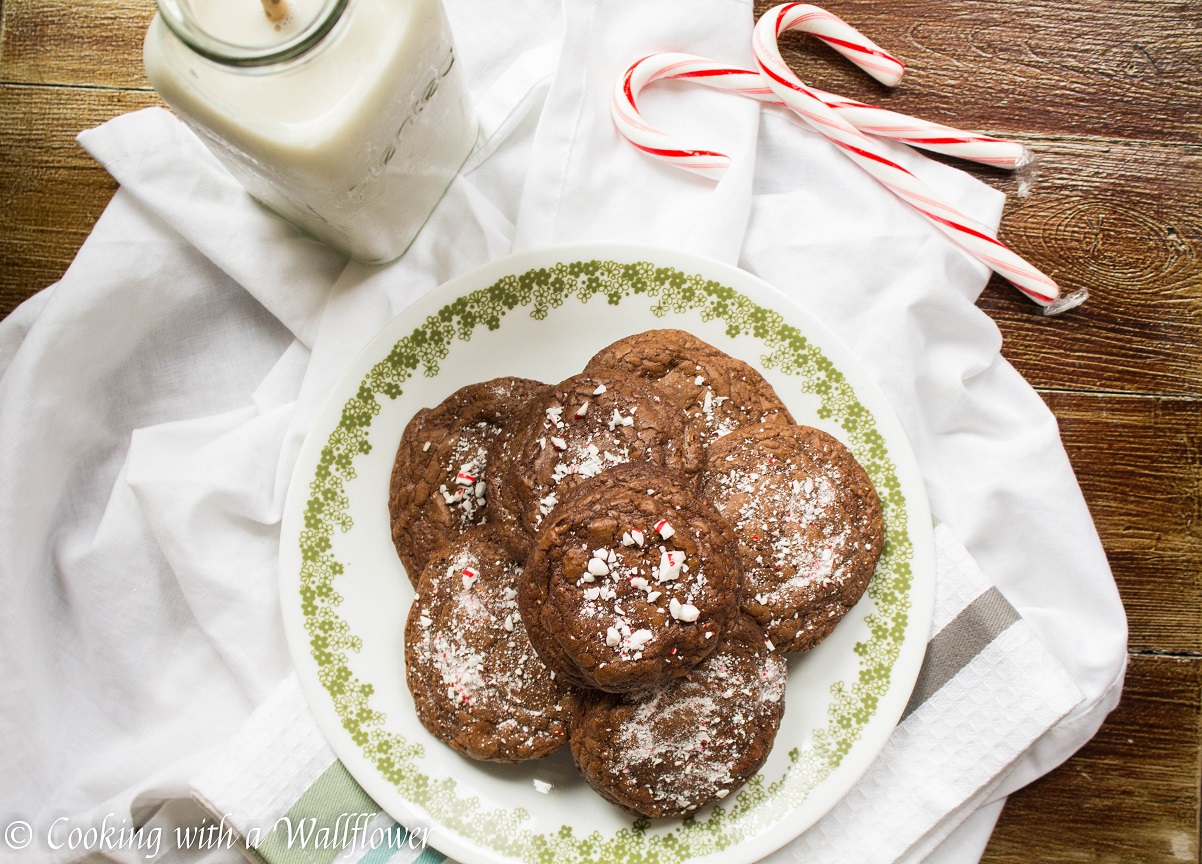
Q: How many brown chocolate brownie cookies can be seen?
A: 7